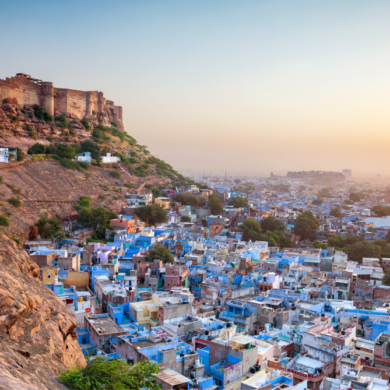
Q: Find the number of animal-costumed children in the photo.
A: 0